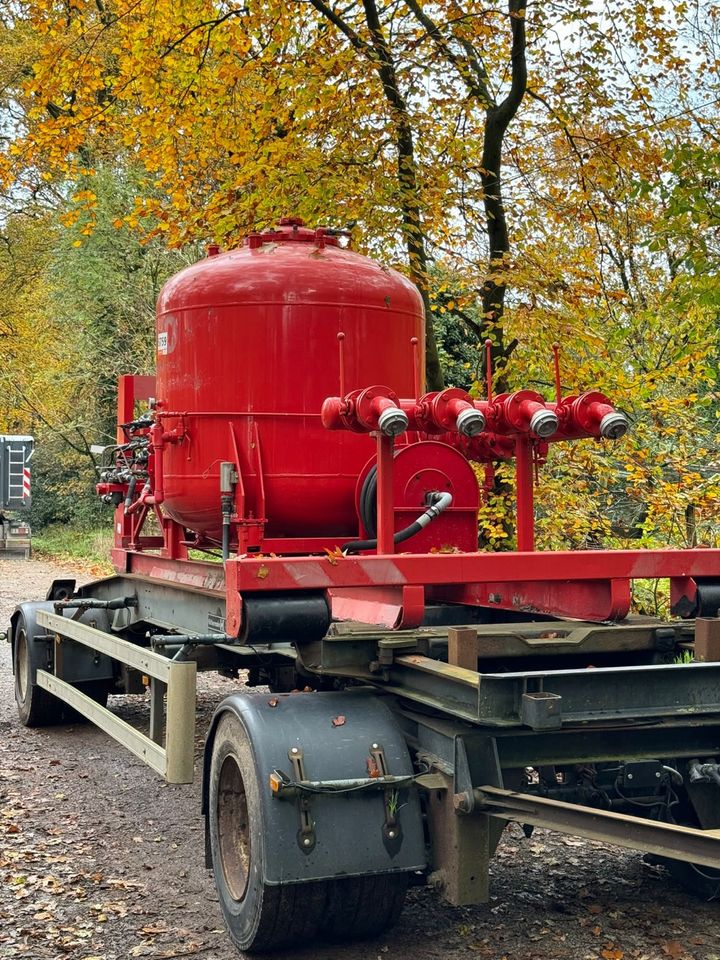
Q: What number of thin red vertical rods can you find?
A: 4